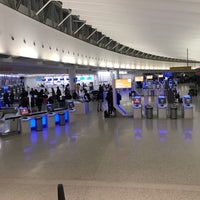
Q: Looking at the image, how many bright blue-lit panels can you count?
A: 4